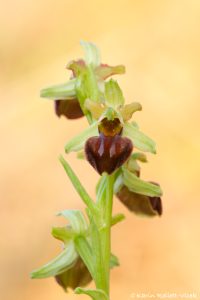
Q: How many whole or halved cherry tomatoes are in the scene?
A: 0